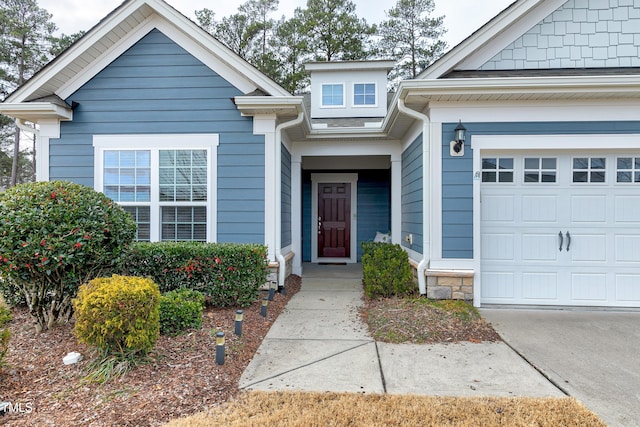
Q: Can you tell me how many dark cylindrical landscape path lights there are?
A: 4